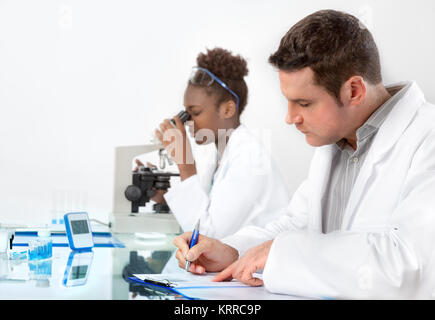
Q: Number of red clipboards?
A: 0